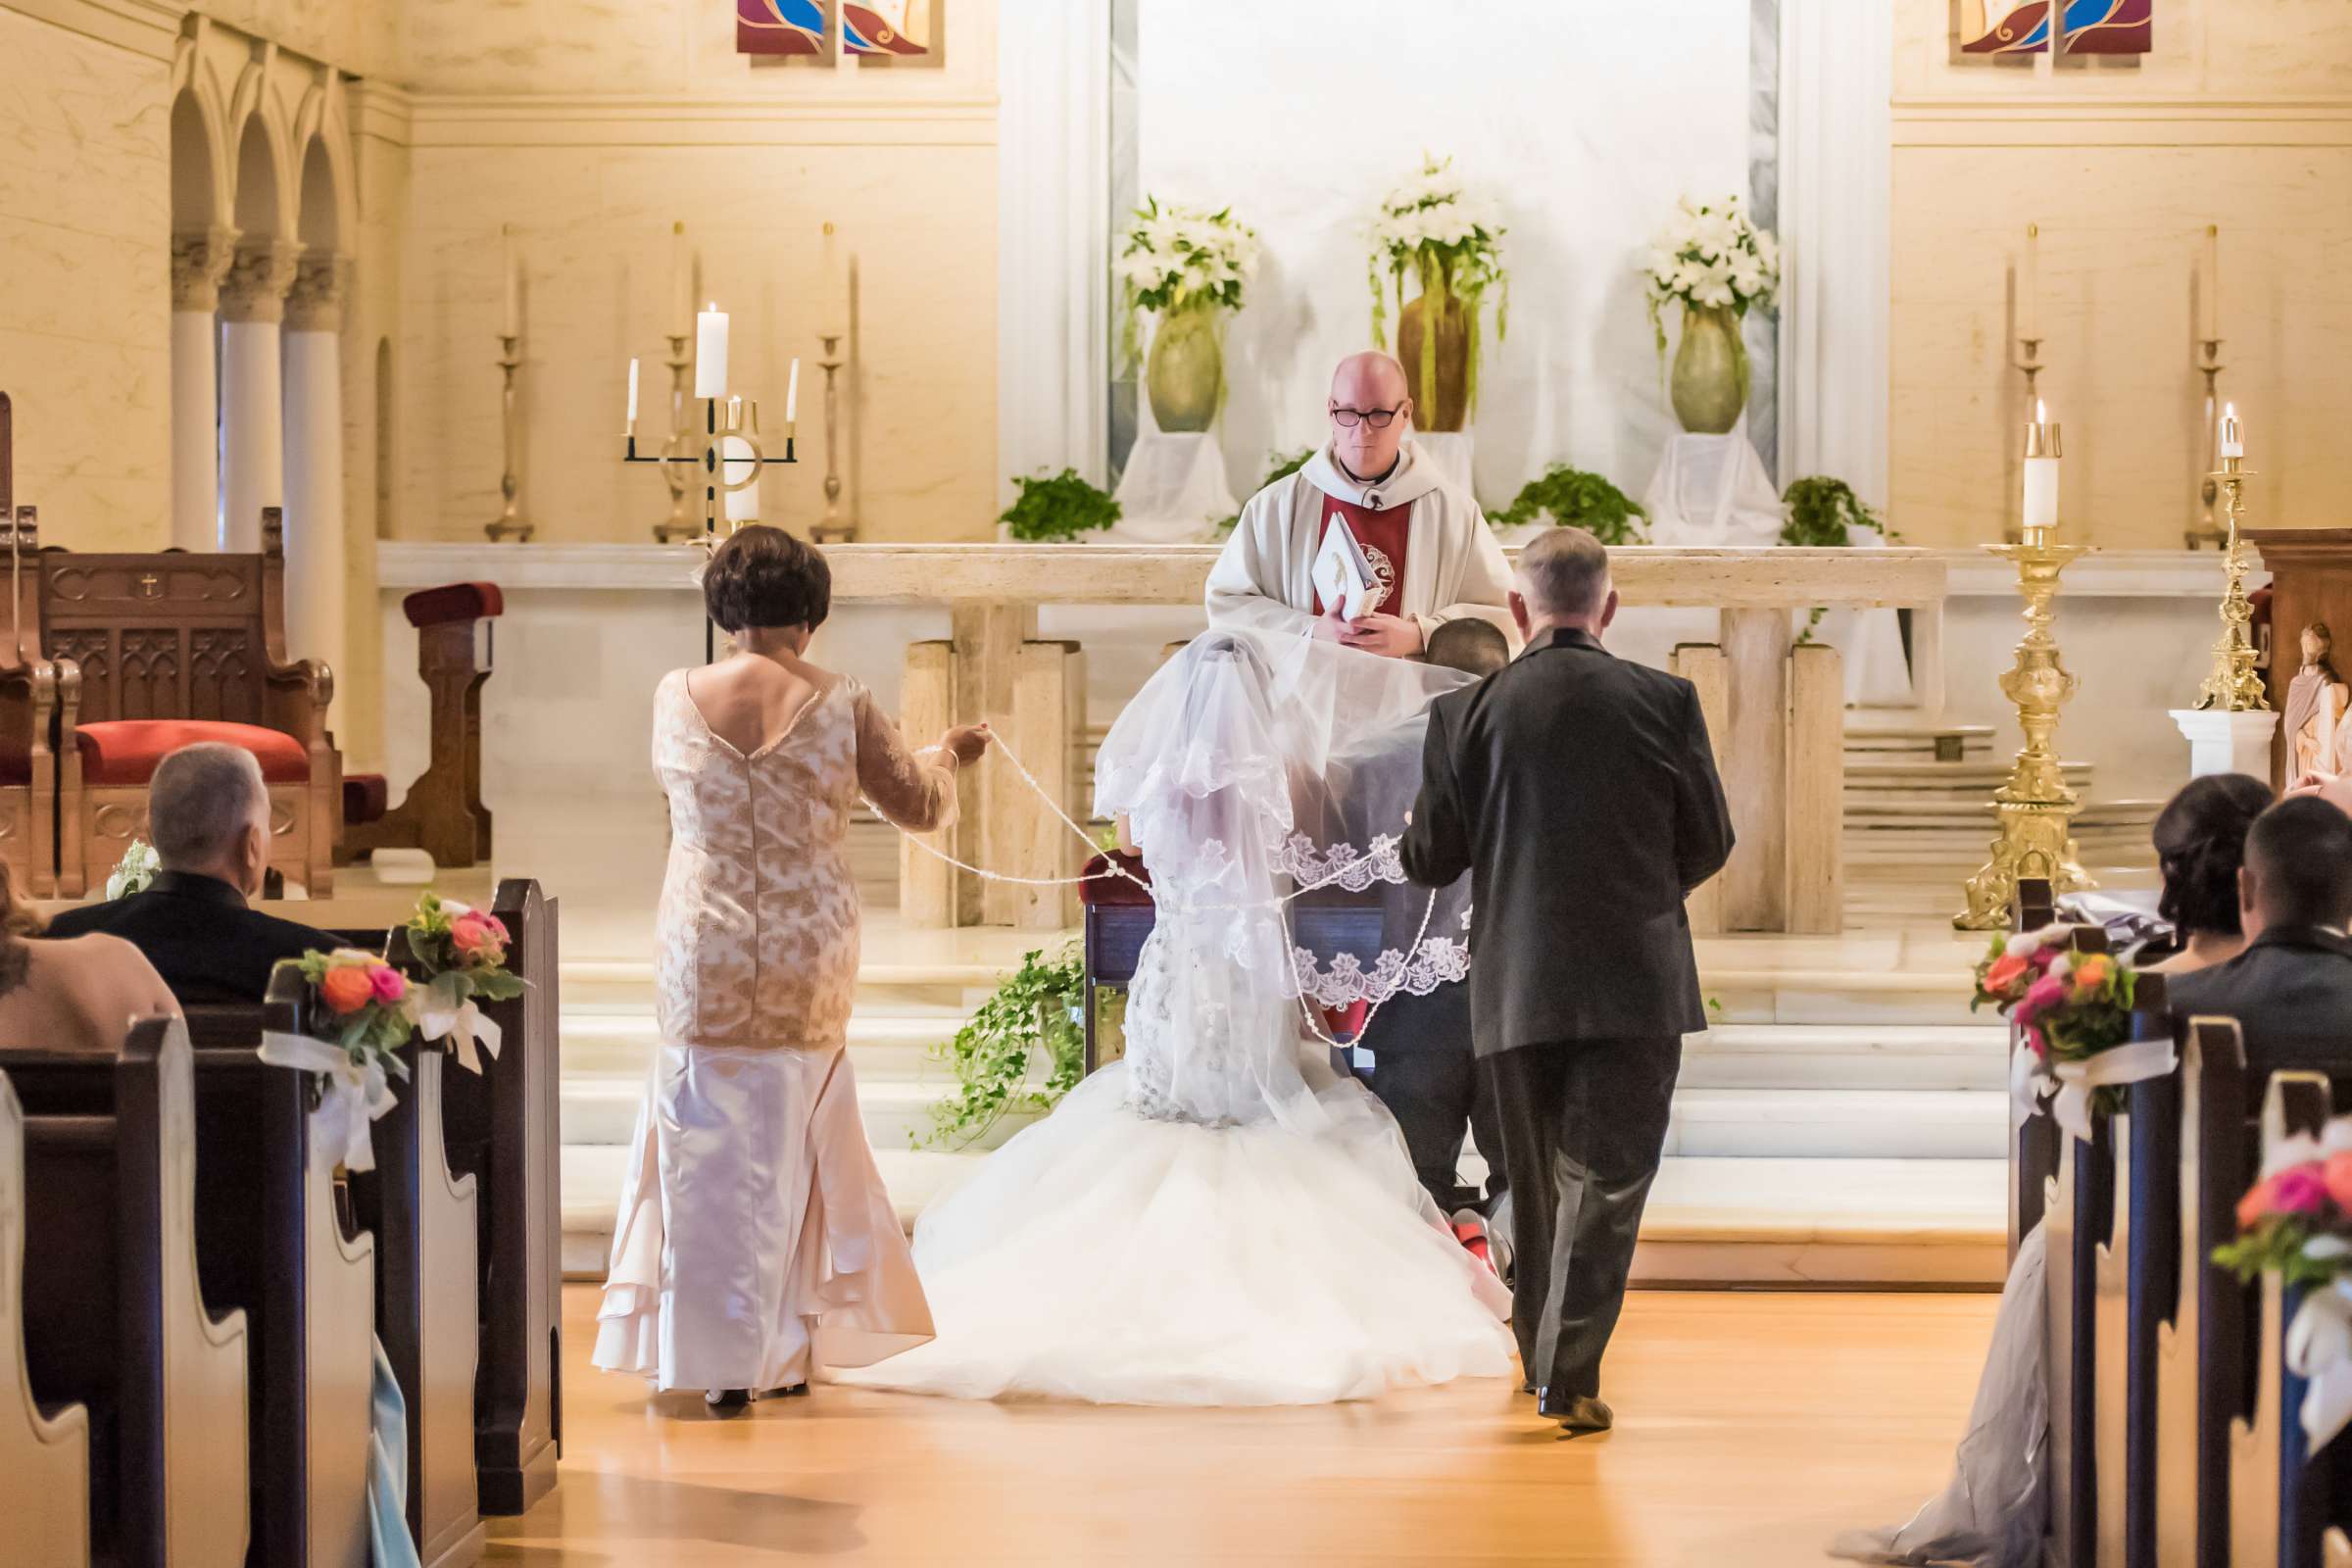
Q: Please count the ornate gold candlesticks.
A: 2